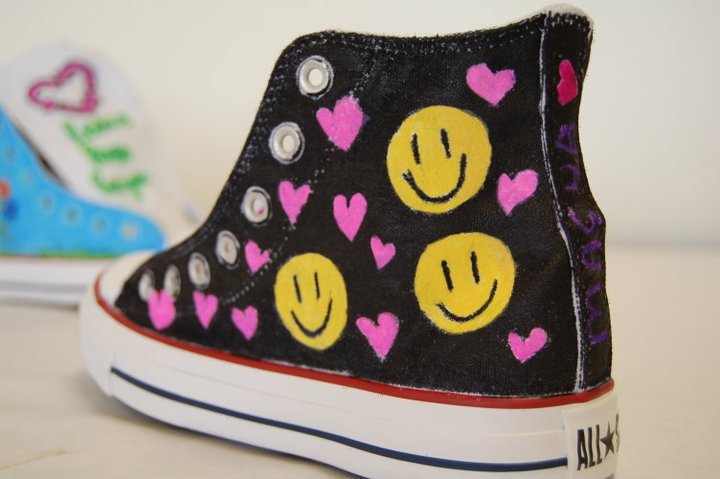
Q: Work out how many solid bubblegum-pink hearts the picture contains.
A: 12